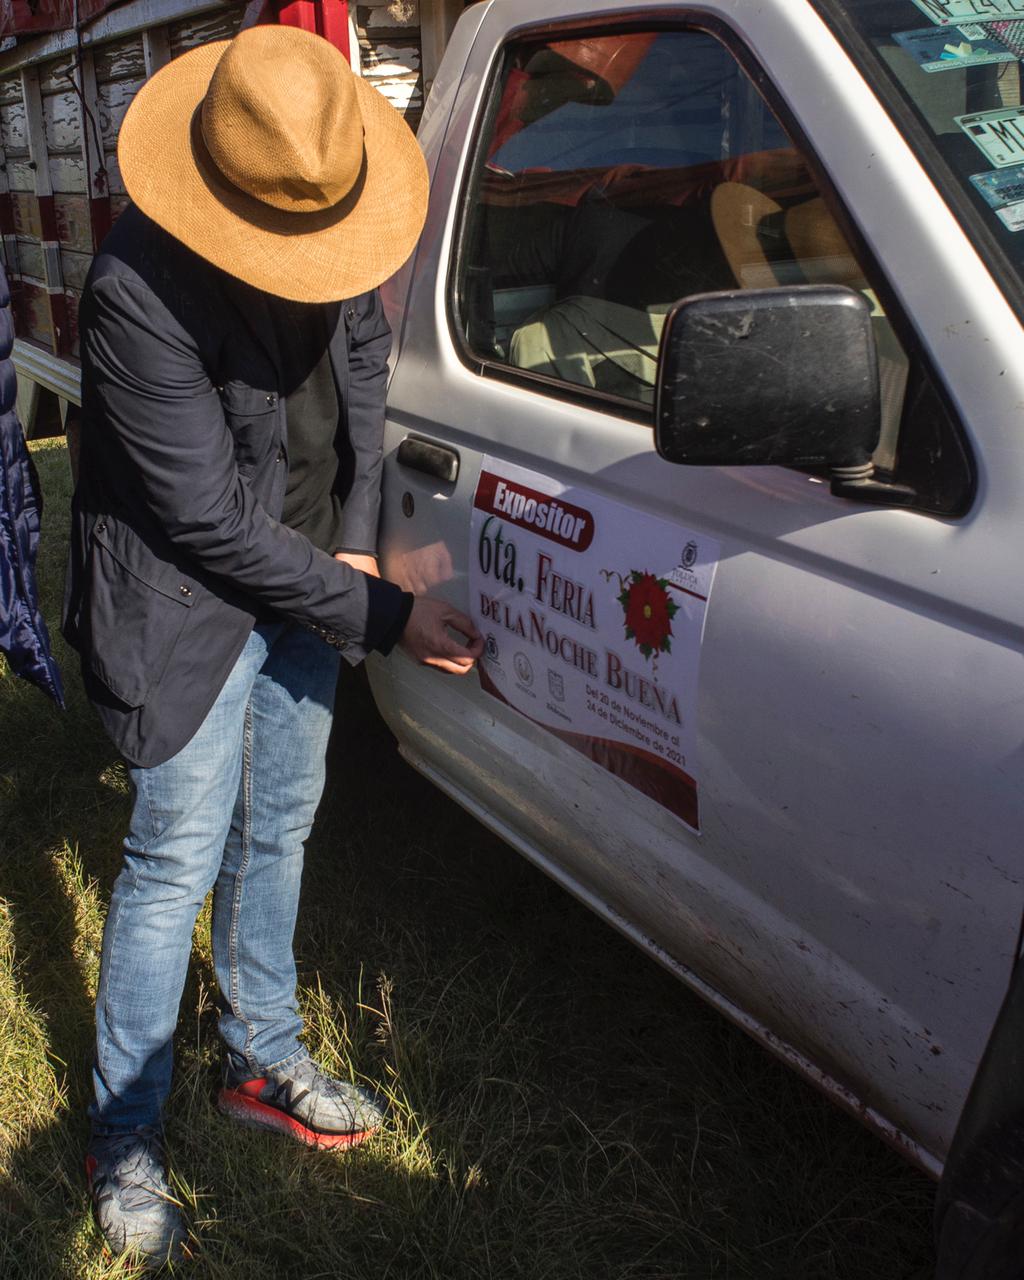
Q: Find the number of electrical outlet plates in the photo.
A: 0